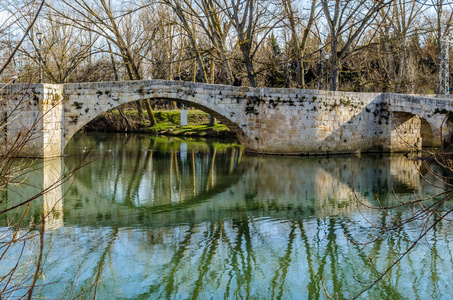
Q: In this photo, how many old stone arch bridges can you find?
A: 1